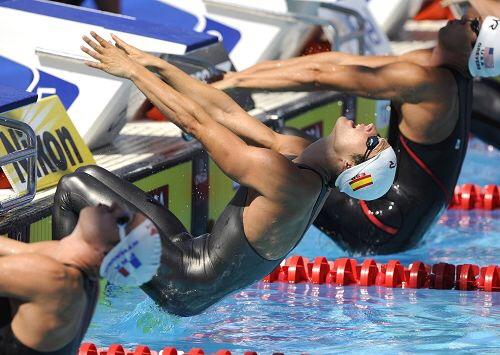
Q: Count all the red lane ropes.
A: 3